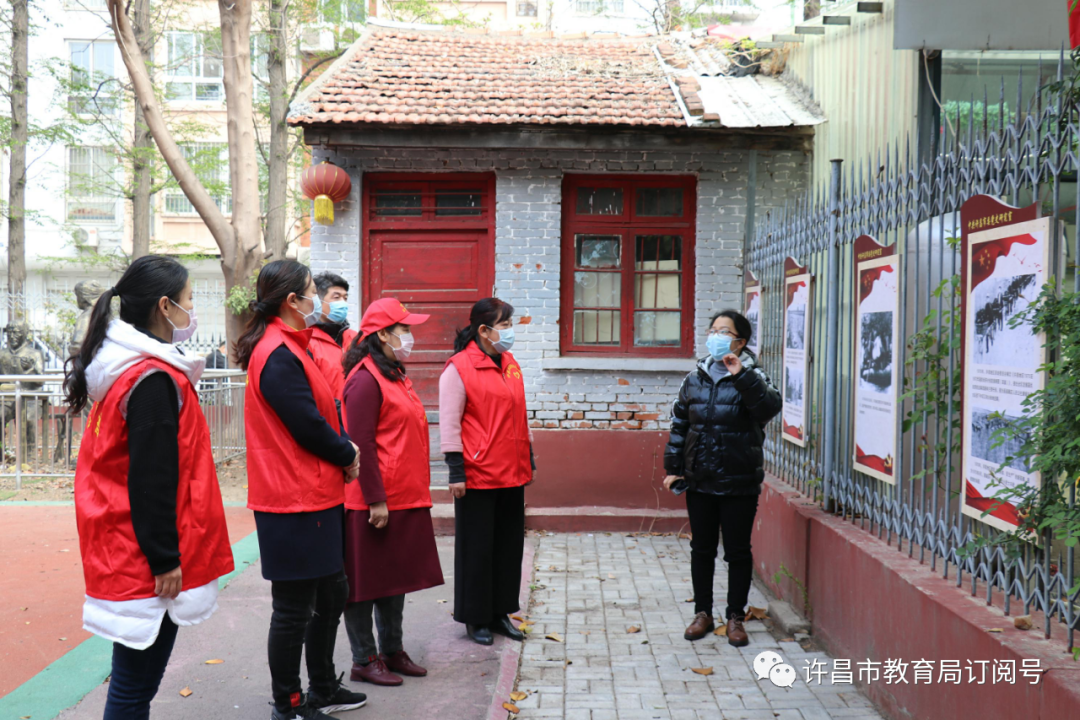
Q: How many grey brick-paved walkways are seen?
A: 1